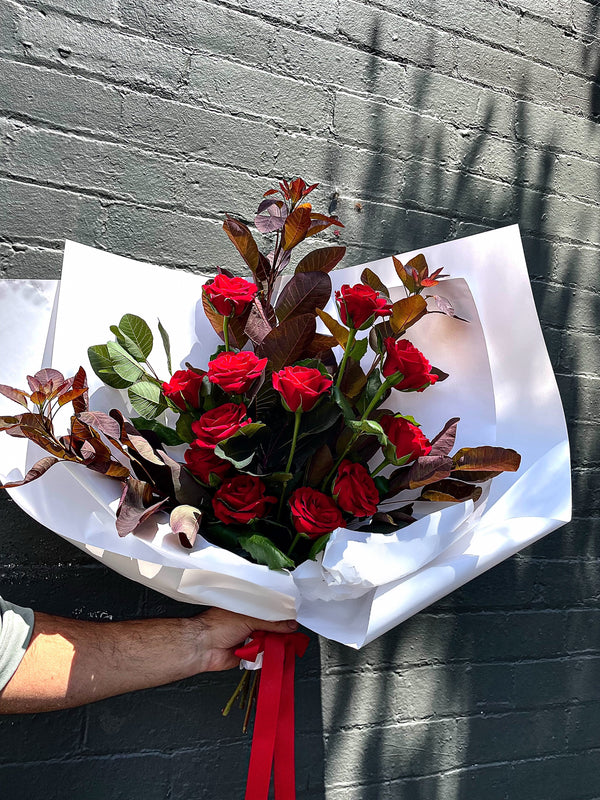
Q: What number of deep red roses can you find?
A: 12